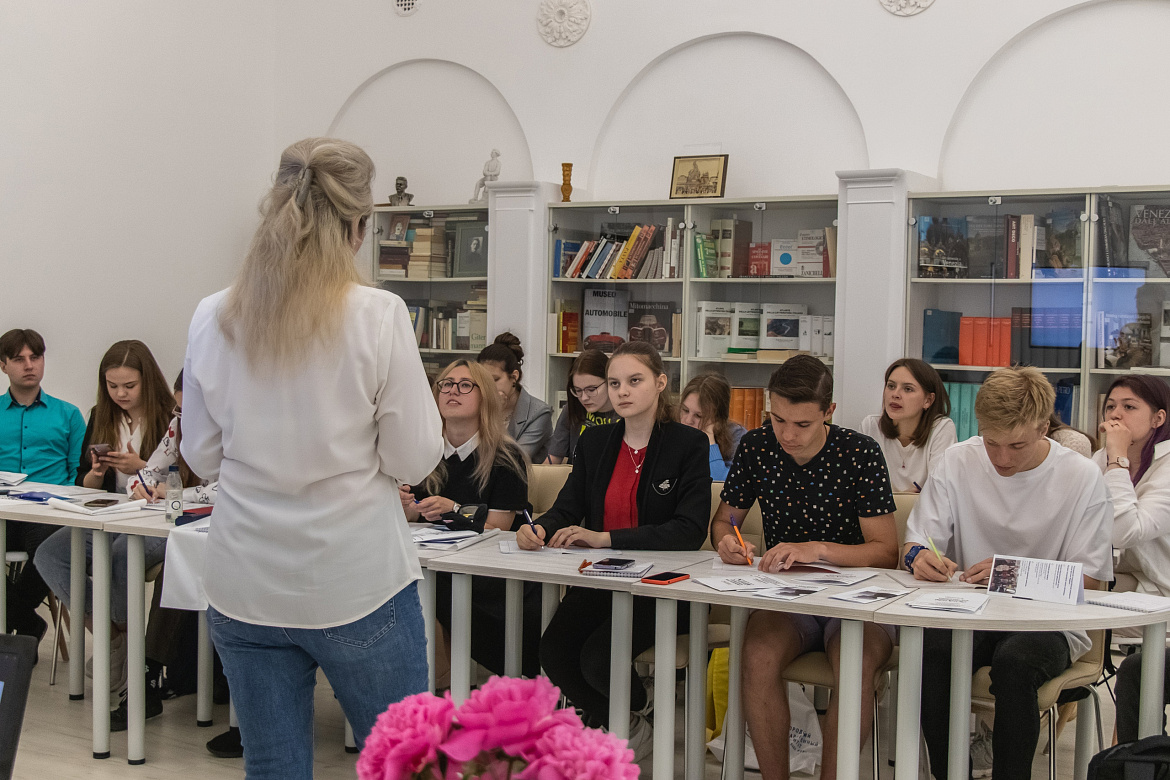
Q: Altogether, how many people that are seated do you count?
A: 13